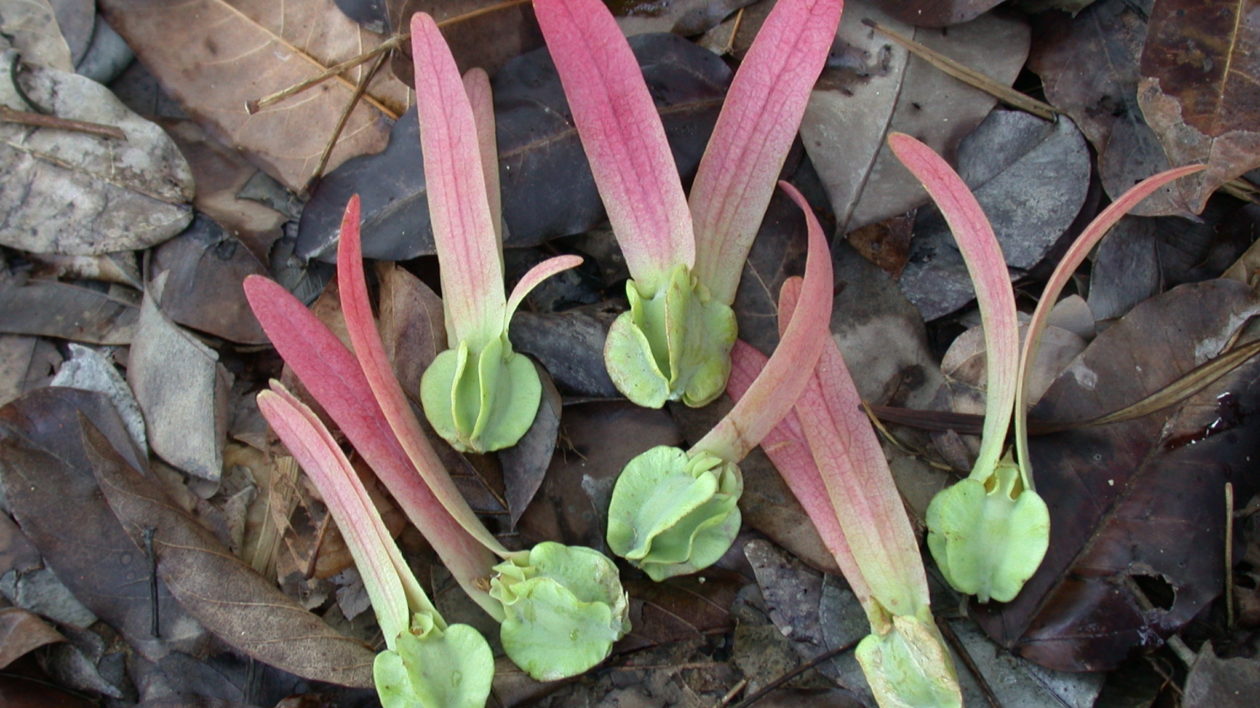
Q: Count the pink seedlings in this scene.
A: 7